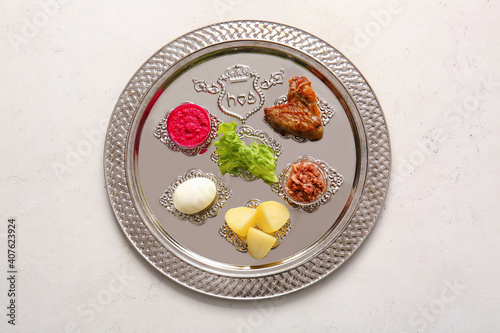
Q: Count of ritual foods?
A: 6